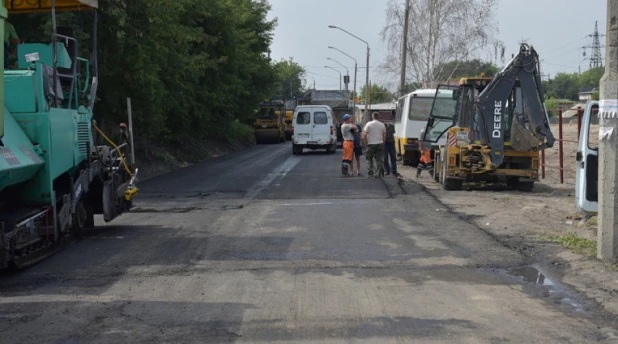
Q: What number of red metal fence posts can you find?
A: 3